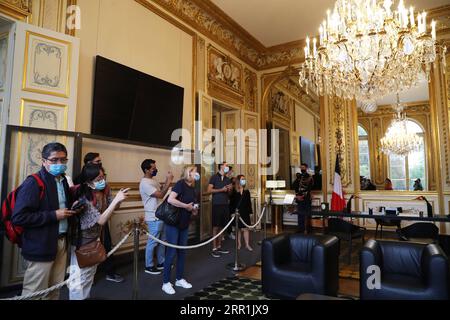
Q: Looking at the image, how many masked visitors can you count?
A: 7